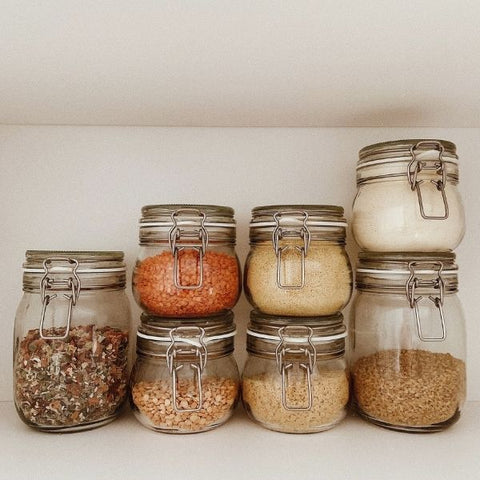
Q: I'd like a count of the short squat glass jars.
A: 5